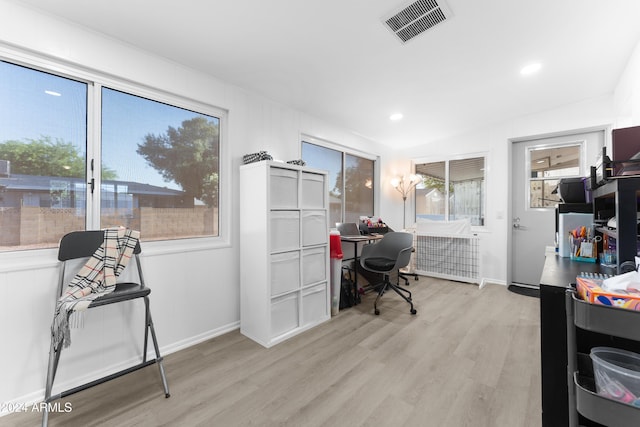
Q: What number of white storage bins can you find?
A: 8